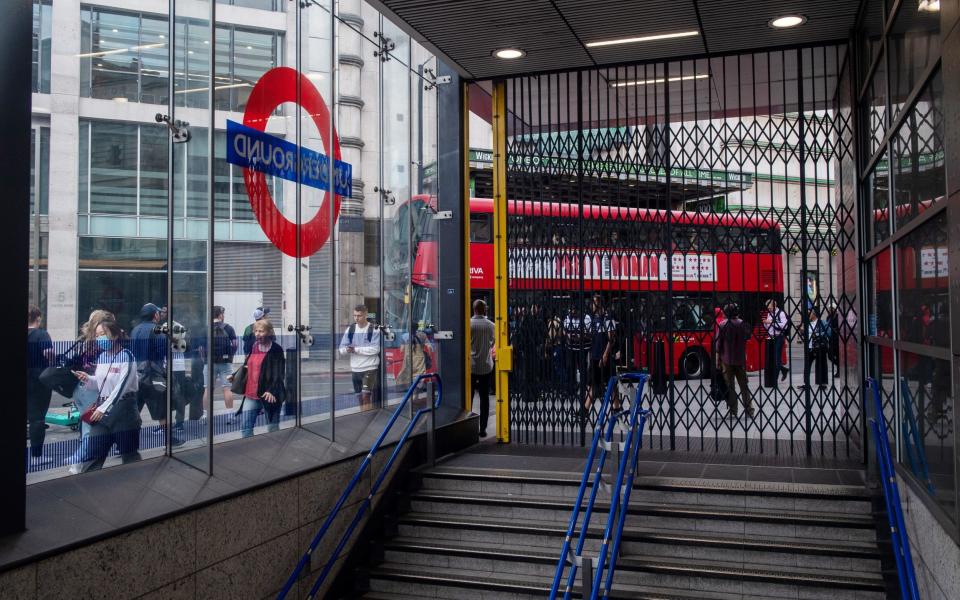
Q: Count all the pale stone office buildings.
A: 1